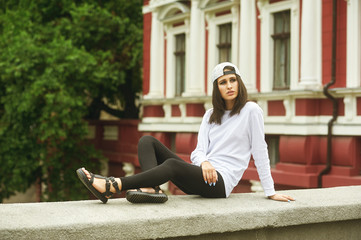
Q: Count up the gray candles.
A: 0